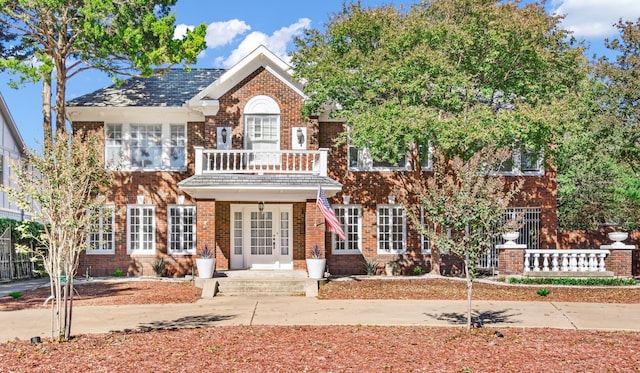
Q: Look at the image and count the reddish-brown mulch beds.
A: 3